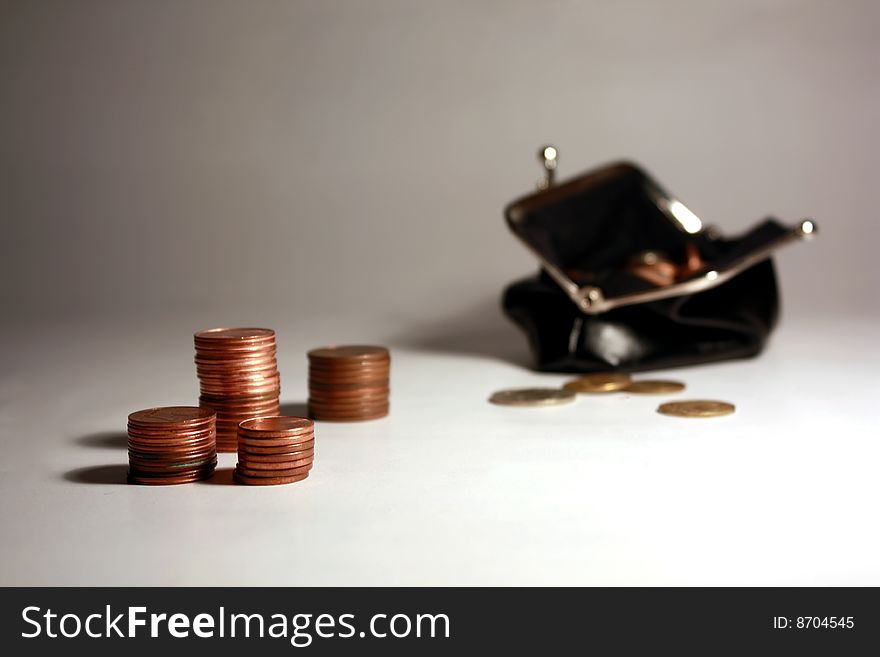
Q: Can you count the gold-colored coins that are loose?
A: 3